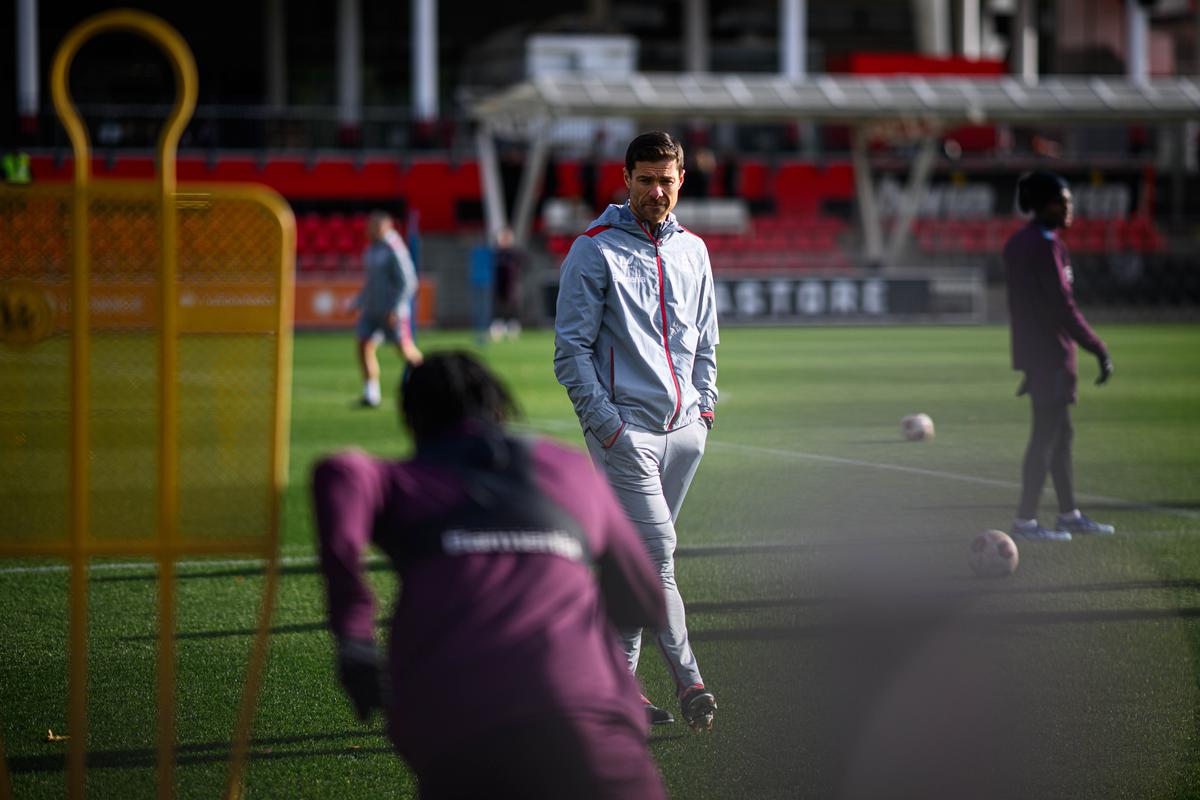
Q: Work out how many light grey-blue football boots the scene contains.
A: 2